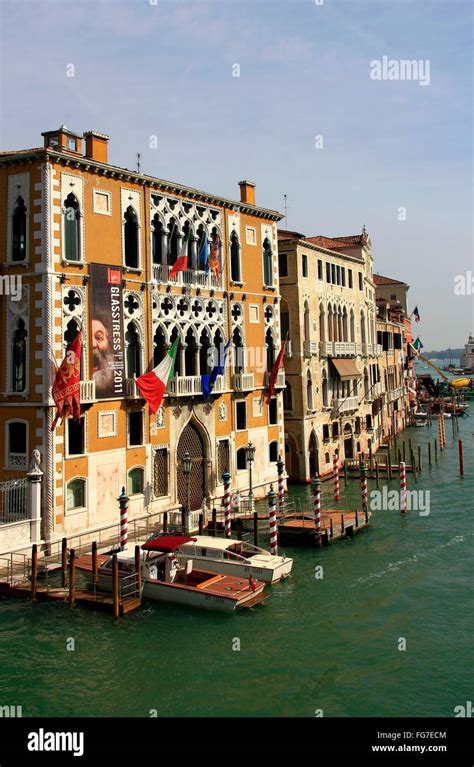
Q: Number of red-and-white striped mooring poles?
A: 8